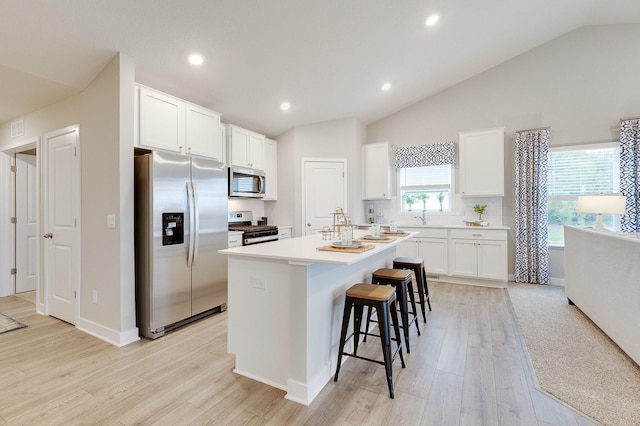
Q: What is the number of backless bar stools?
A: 3